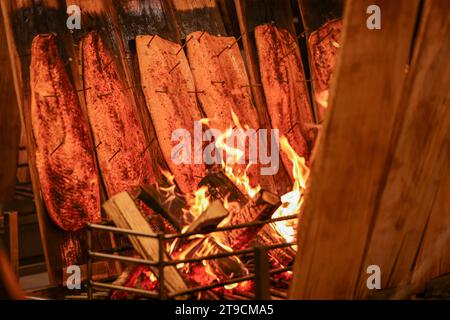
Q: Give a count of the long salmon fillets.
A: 6